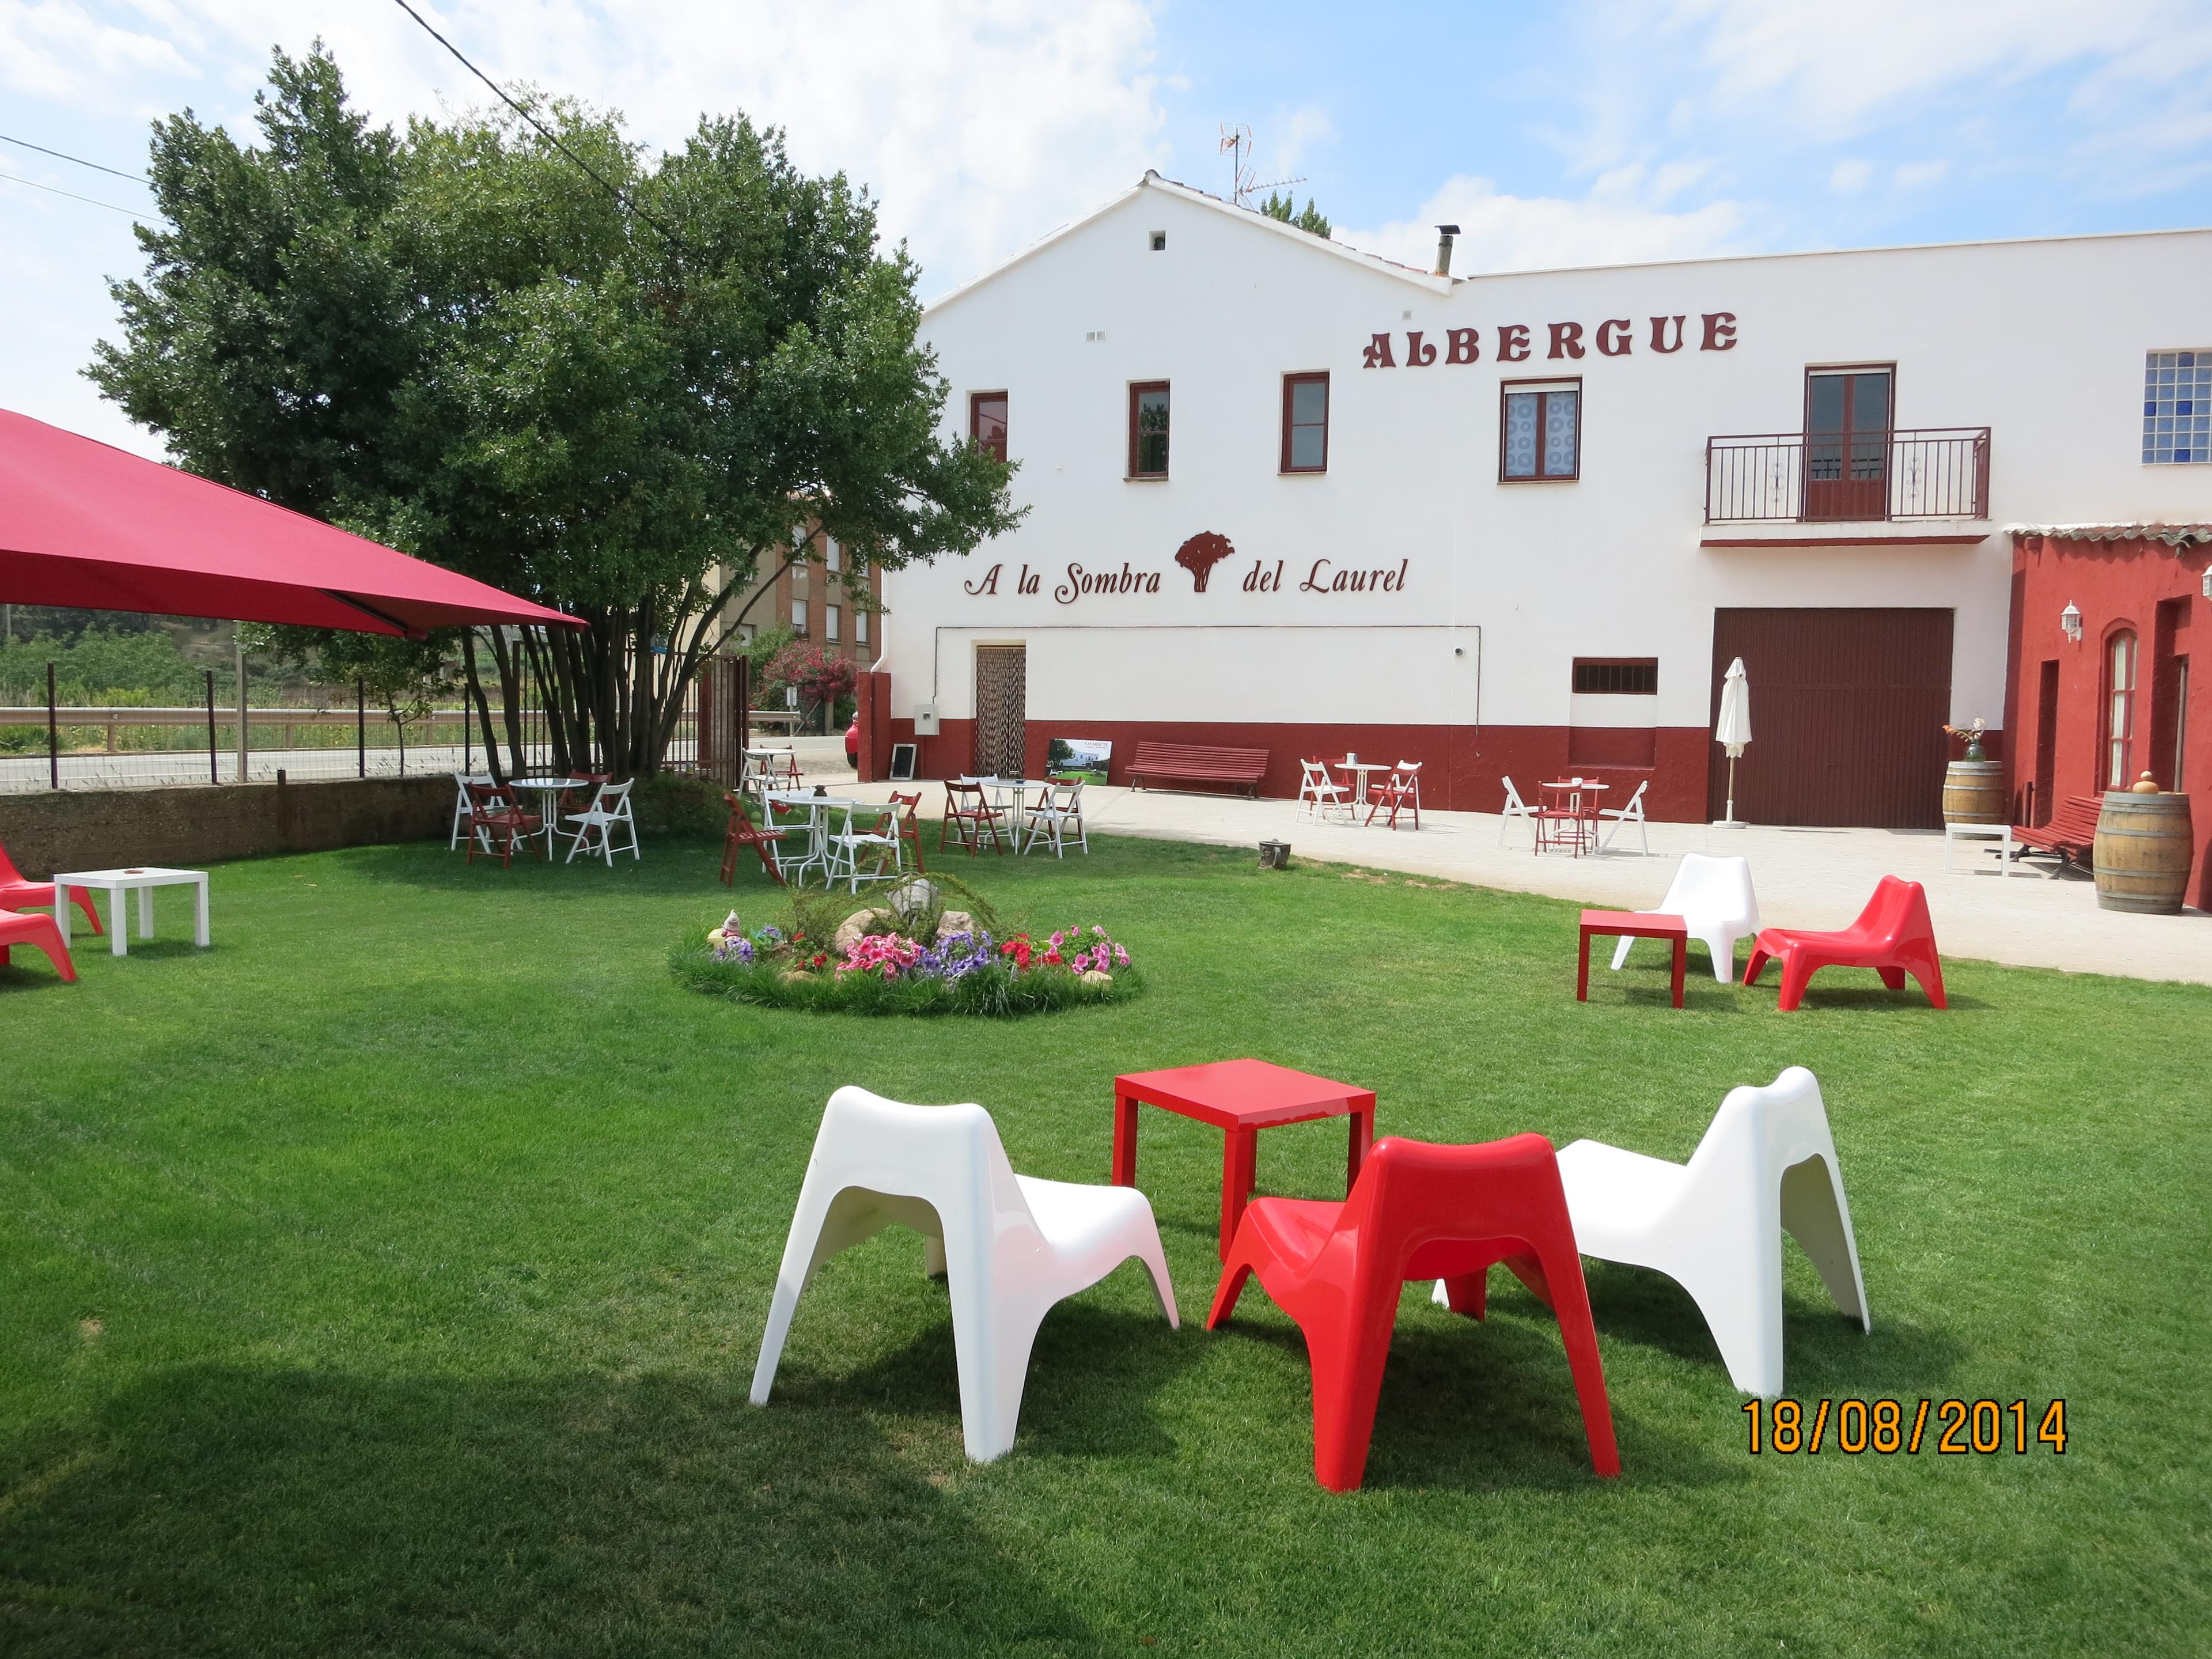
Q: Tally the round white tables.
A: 6